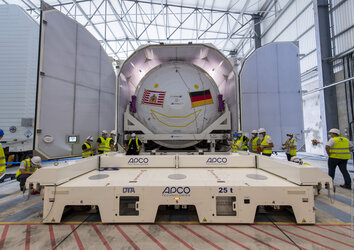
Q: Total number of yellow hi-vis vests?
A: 12